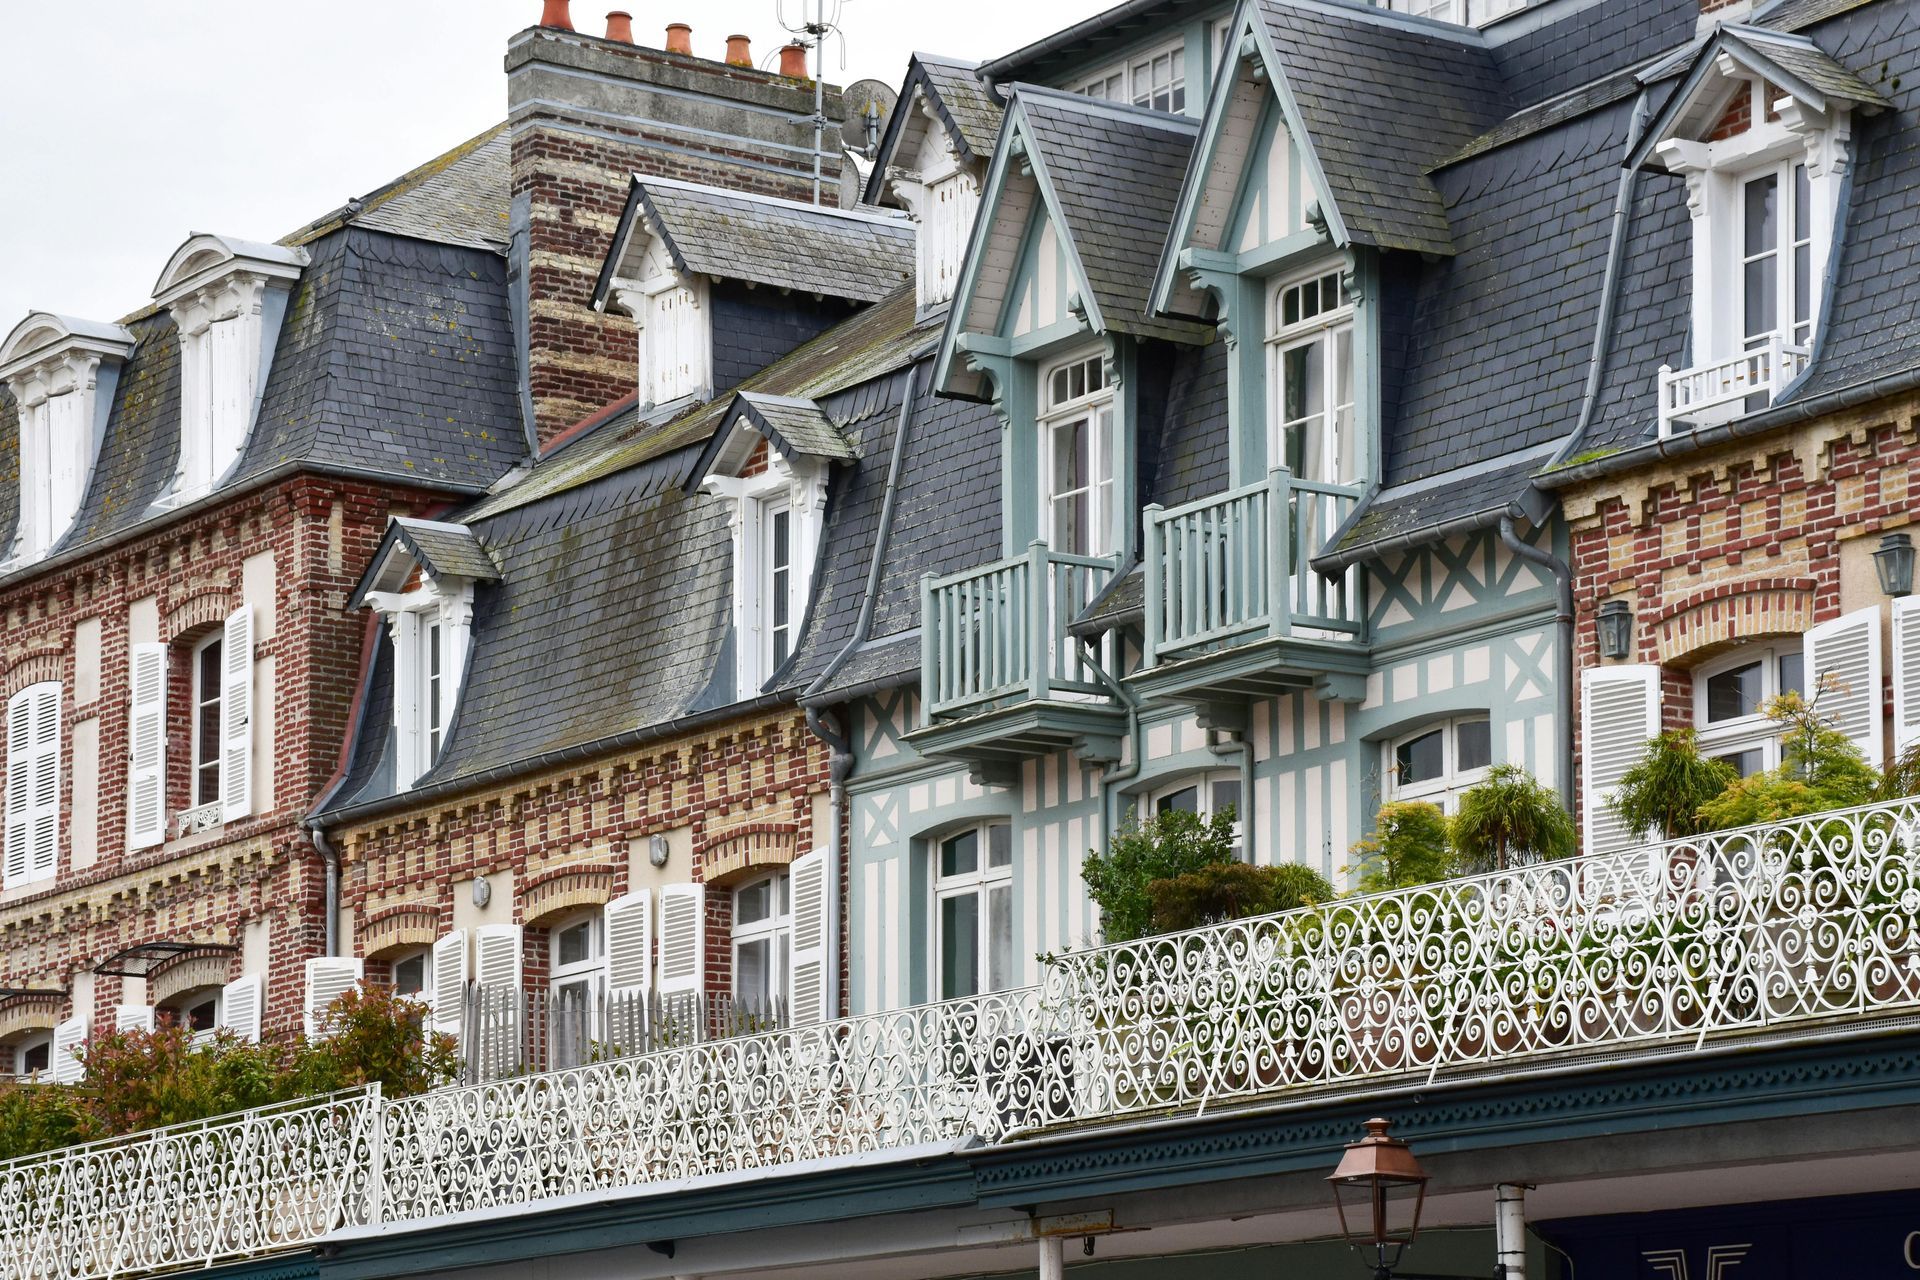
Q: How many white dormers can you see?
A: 7